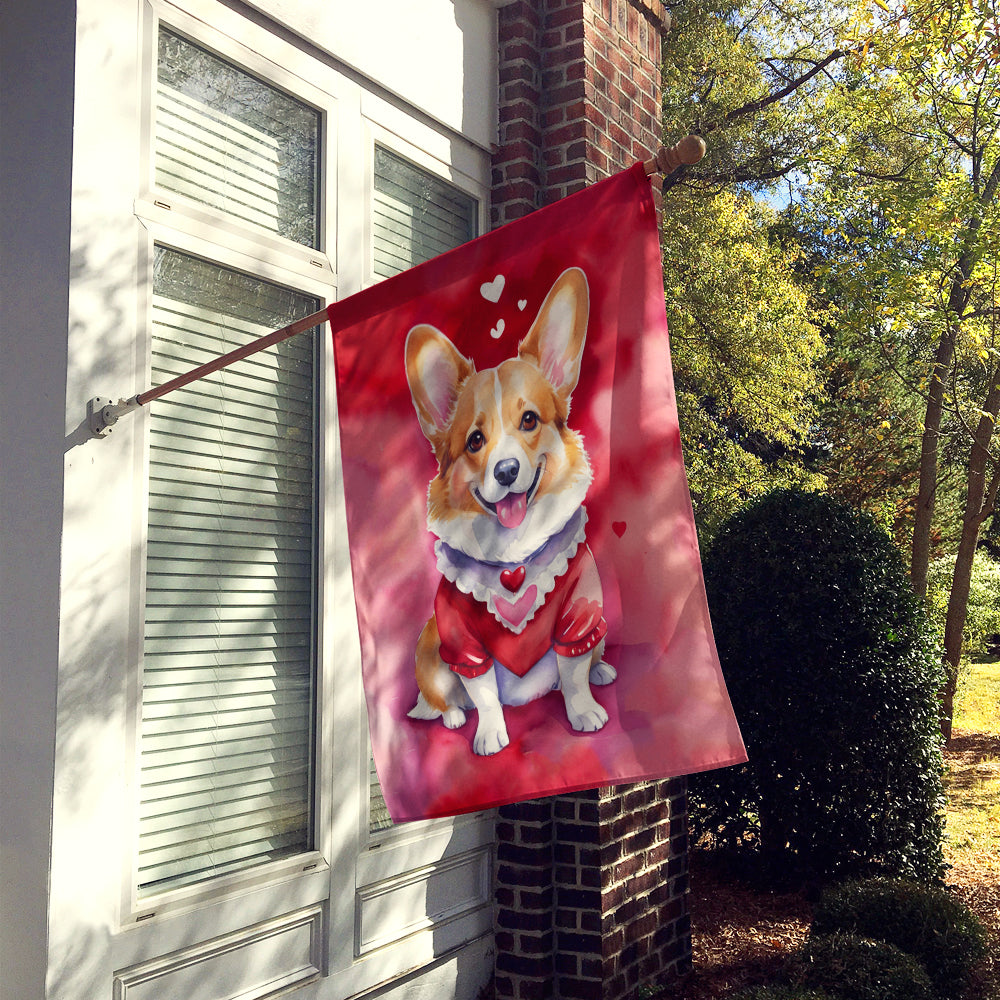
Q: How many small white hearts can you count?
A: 3